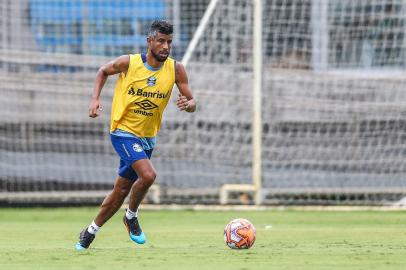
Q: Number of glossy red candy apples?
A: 0